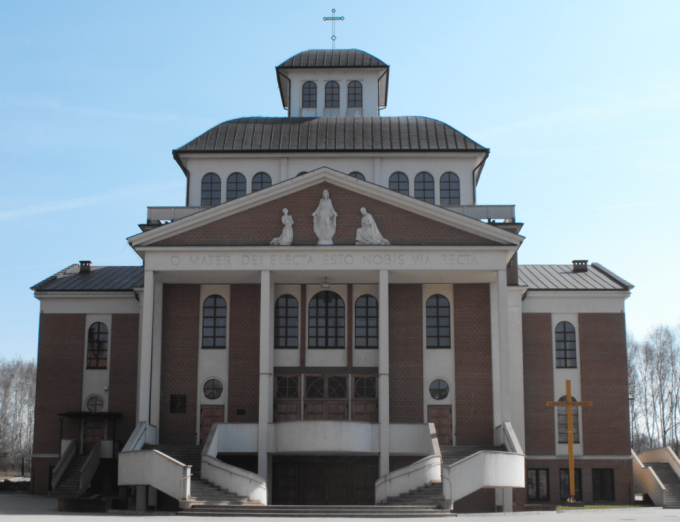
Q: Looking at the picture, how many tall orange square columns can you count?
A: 0